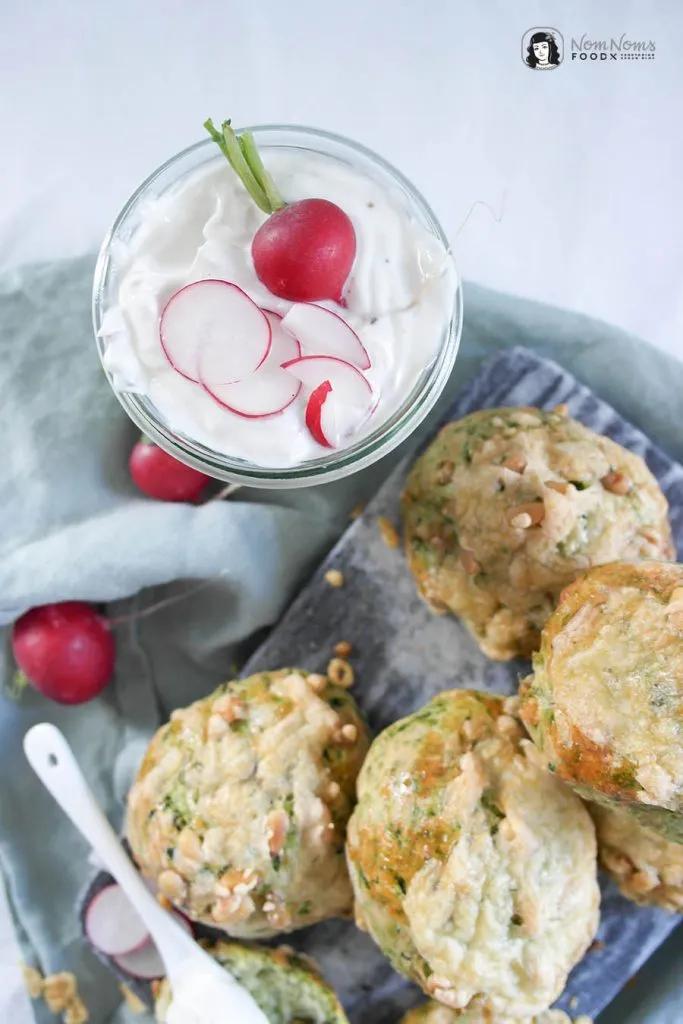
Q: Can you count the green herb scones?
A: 7